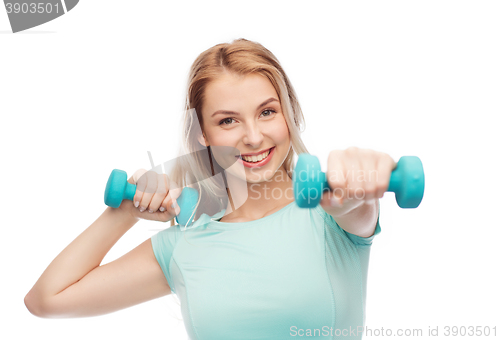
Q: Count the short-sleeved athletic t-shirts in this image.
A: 1